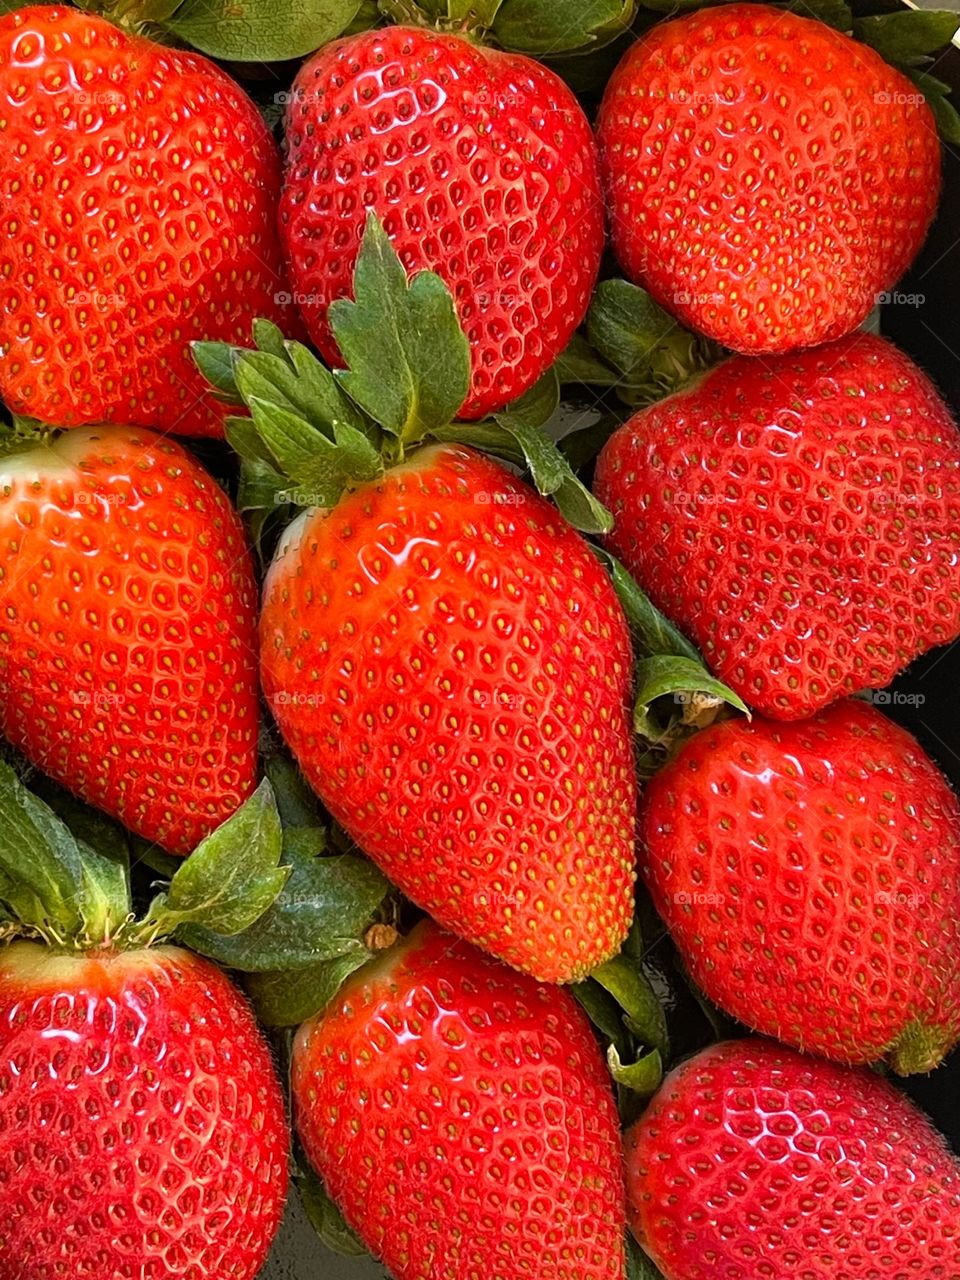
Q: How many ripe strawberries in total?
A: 10